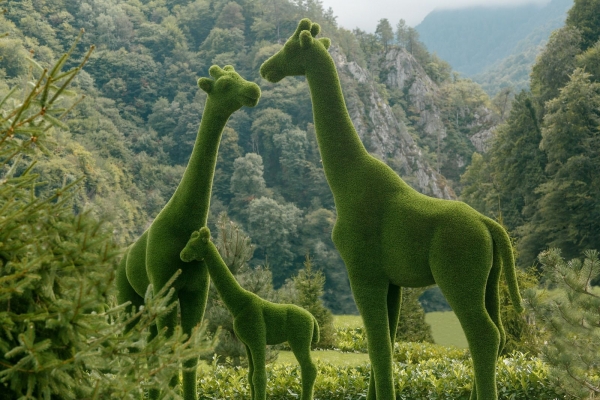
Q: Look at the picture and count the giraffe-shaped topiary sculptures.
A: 3